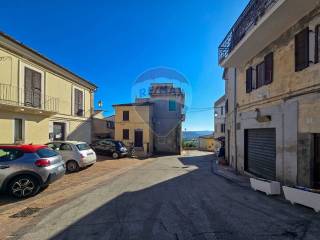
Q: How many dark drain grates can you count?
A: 1